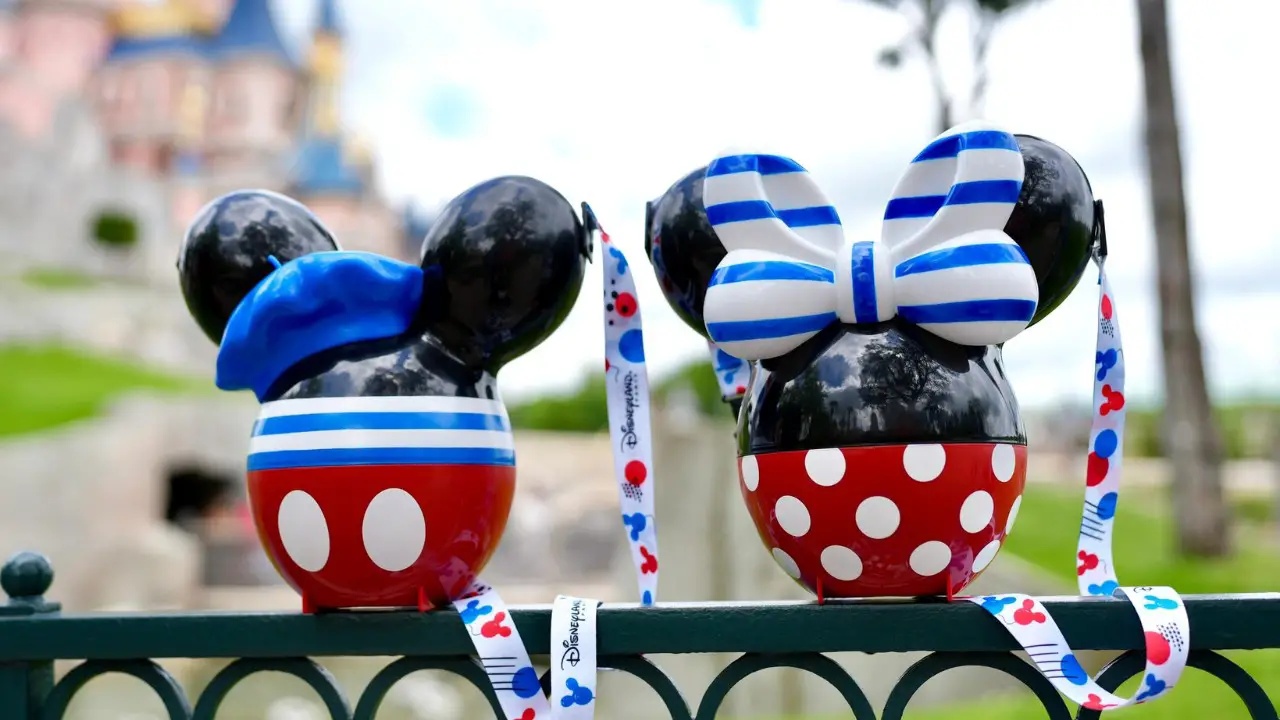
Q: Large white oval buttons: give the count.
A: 2